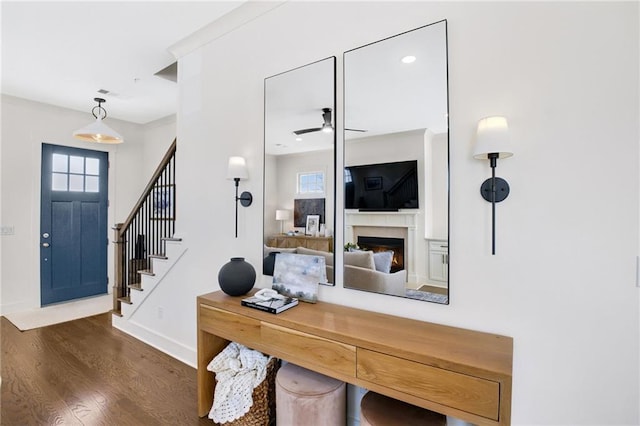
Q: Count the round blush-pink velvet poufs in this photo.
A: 2